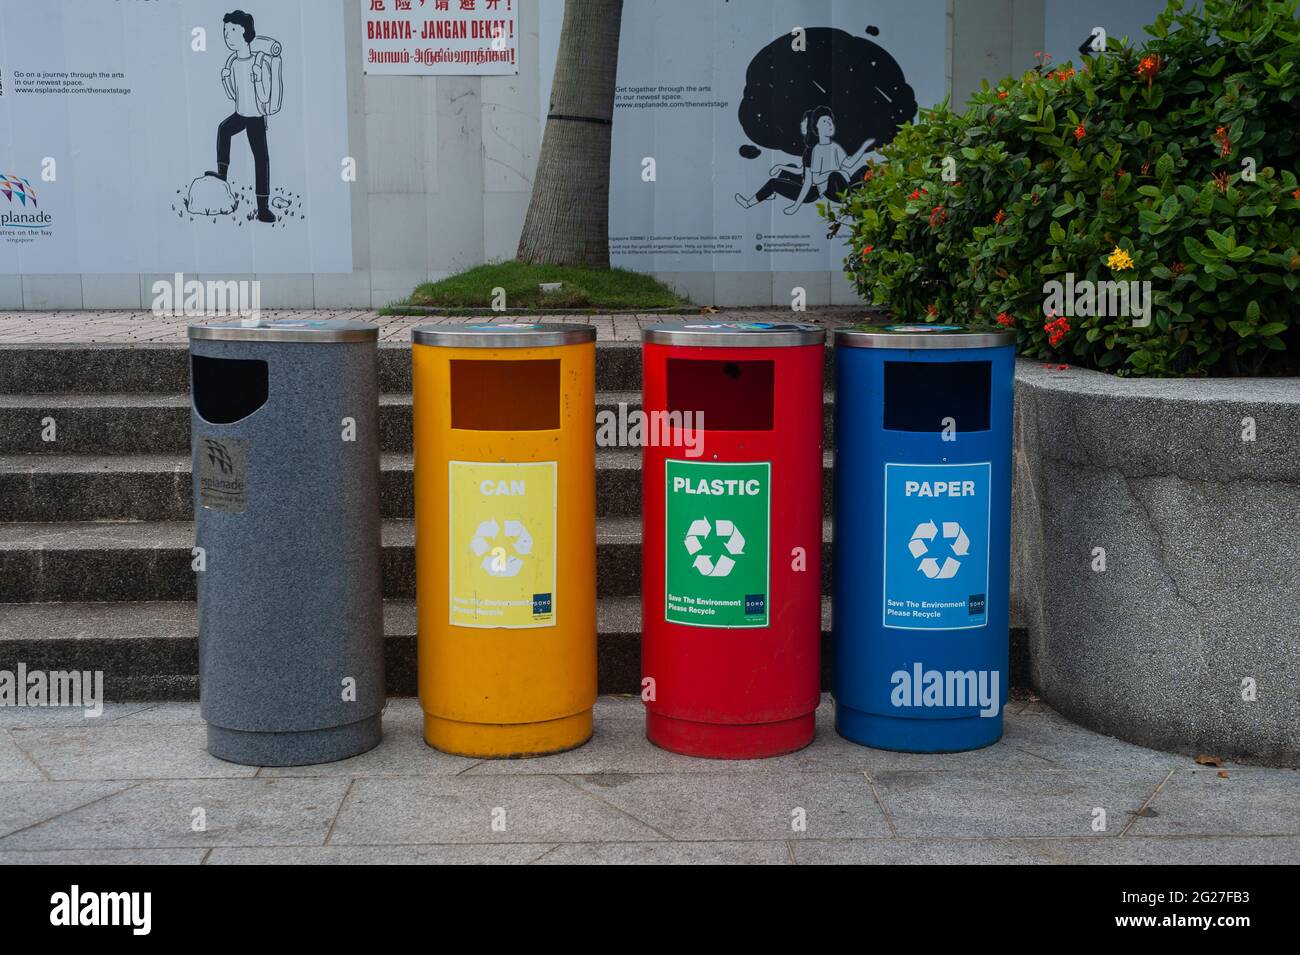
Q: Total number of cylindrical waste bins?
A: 4